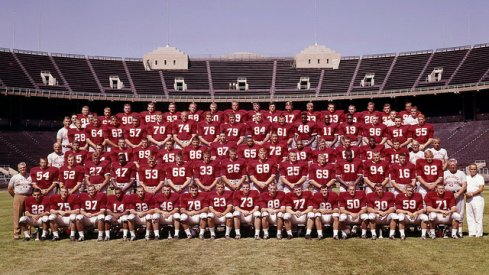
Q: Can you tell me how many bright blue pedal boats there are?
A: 0